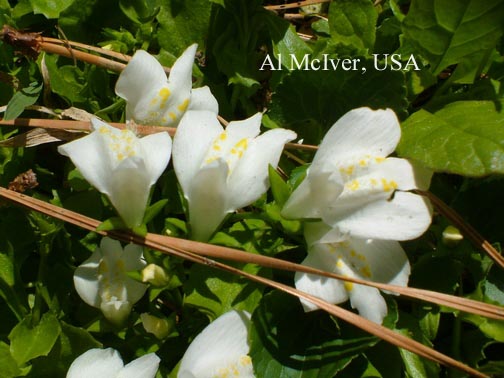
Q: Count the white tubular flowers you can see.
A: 8